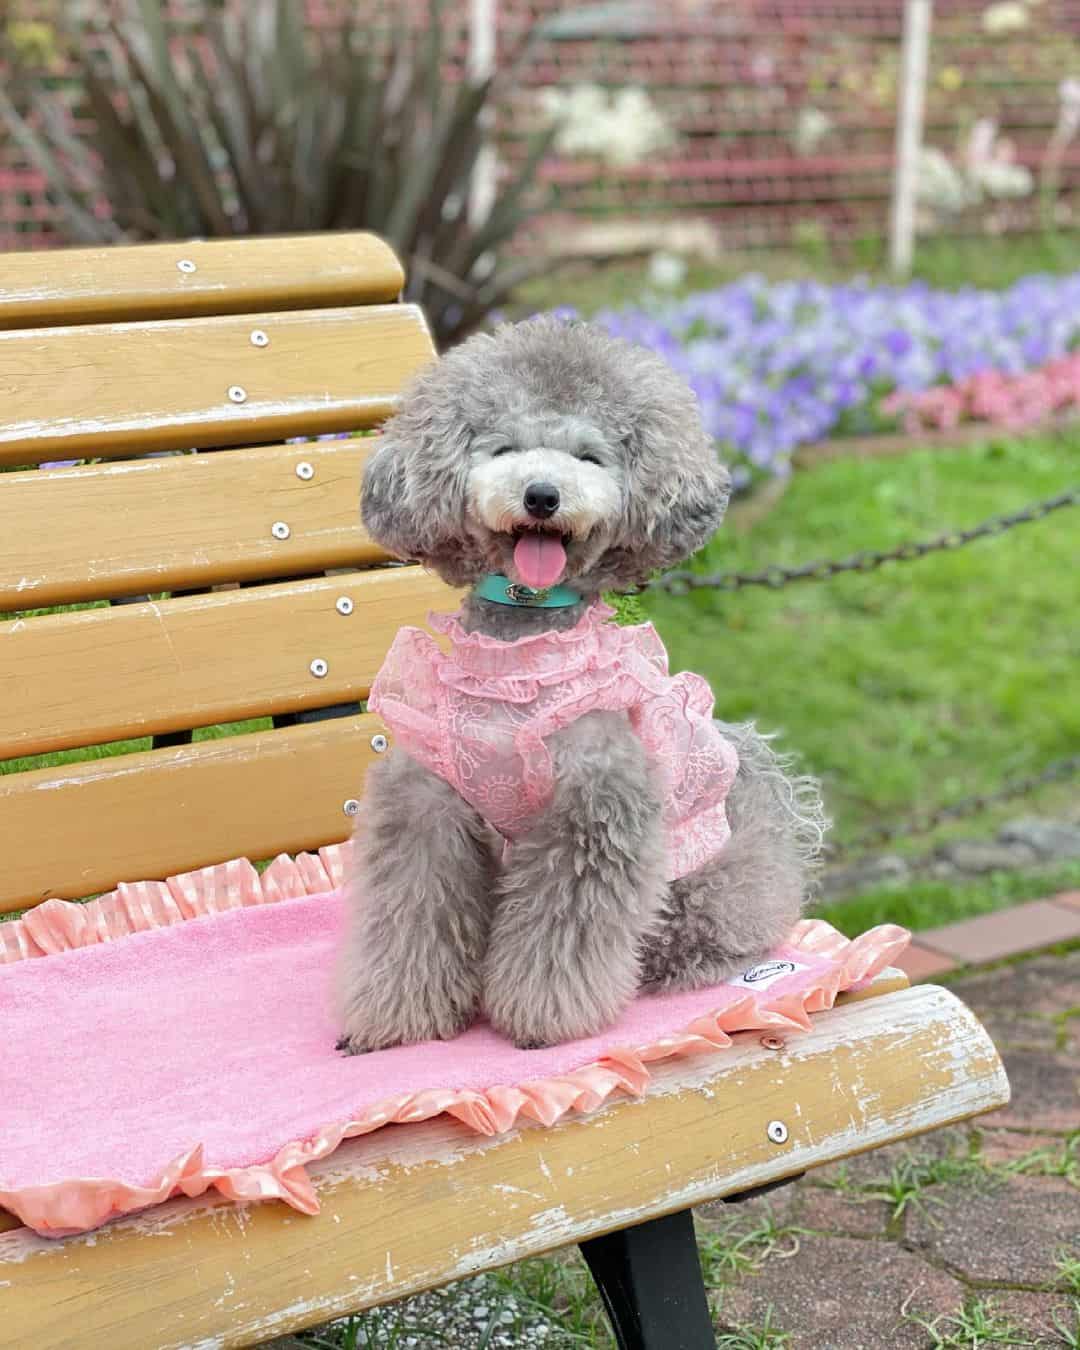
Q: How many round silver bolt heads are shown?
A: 11